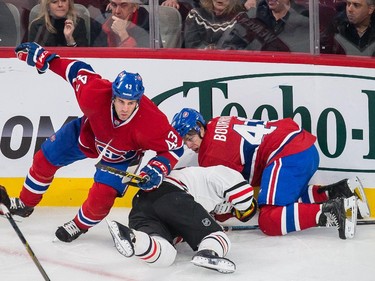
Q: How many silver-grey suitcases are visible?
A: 0